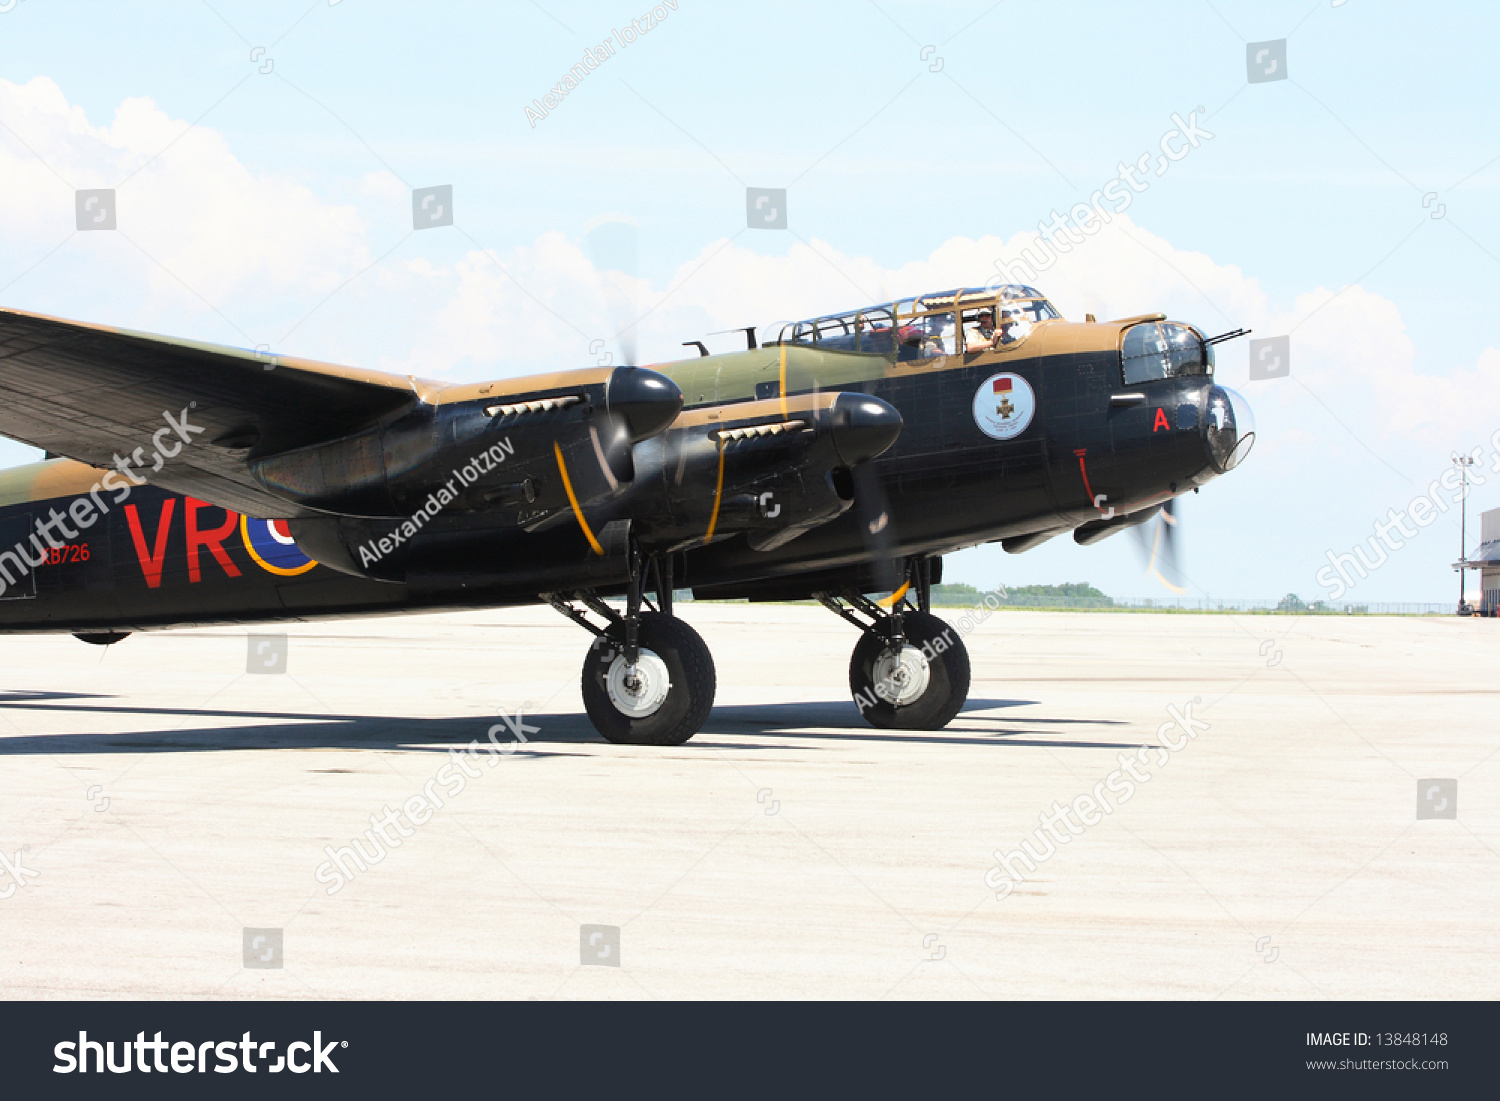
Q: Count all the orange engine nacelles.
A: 0